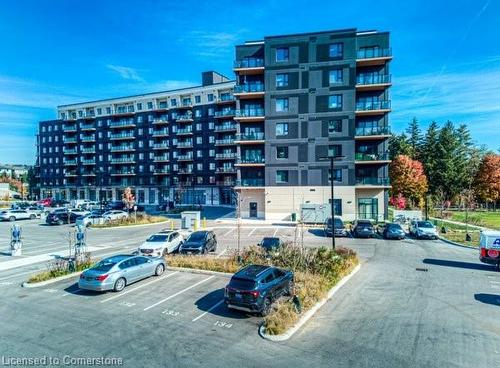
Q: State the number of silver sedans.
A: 1